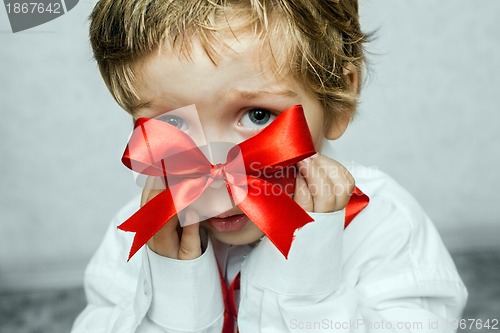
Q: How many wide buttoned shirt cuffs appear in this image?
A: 2